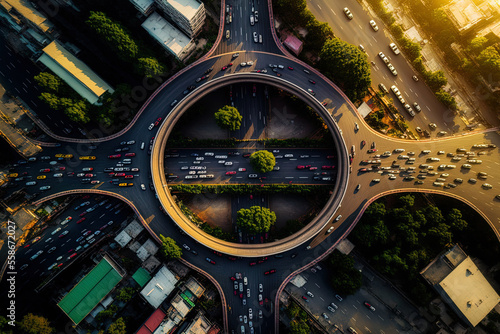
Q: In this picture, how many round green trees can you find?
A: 3